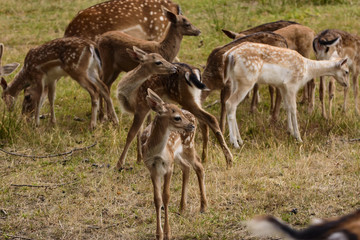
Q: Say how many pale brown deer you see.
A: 1